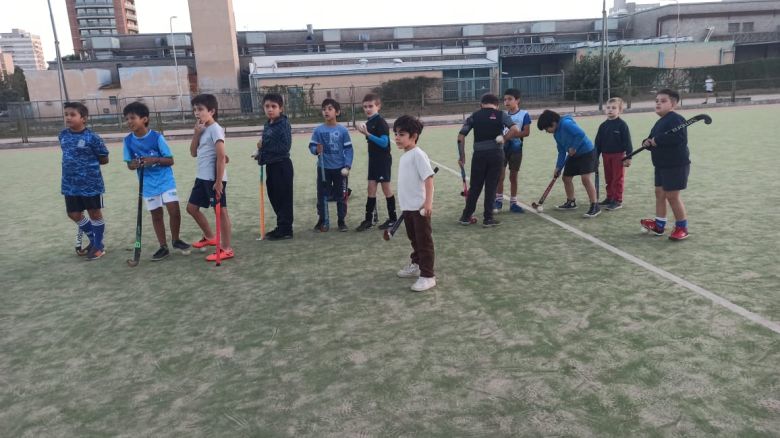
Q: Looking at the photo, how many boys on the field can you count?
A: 12